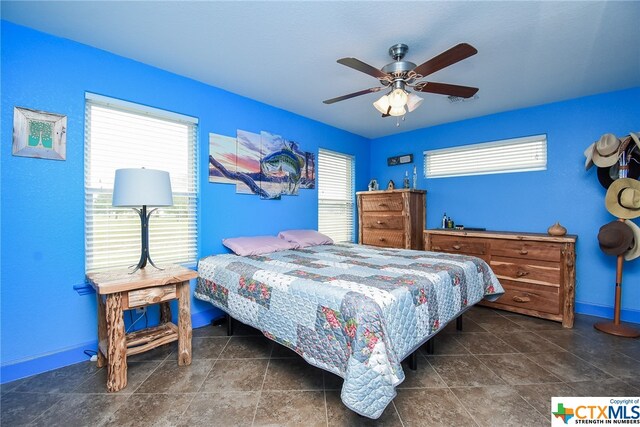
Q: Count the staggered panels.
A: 5